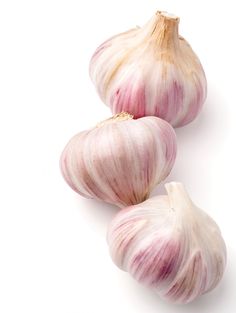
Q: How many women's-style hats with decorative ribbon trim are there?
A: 0